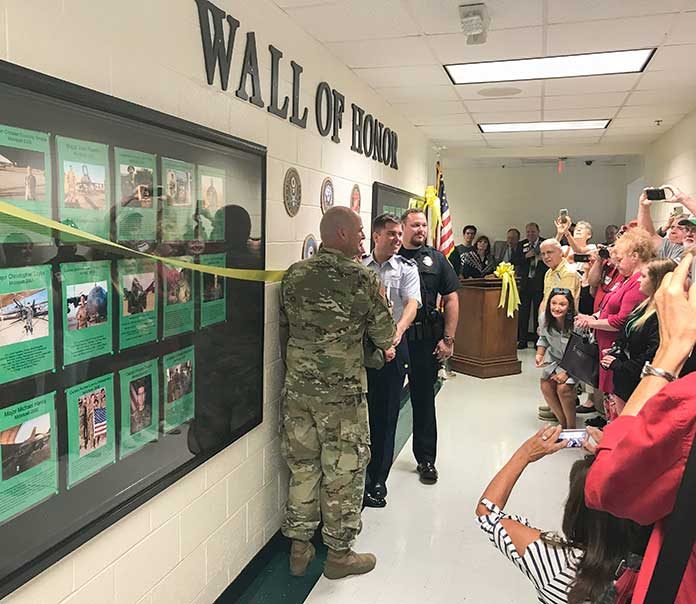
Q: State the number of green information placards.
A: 14